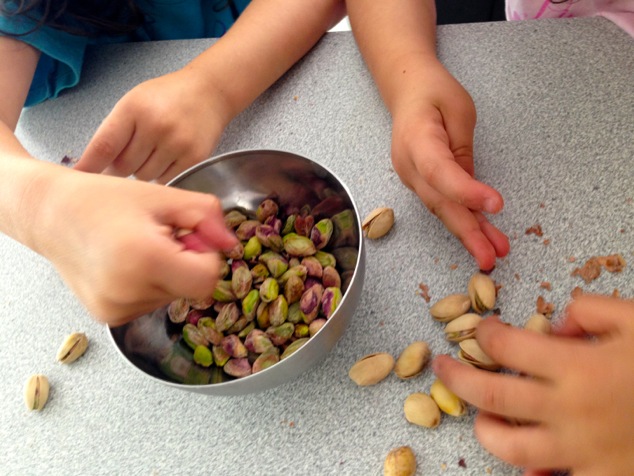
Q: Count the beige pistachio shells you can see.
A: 13